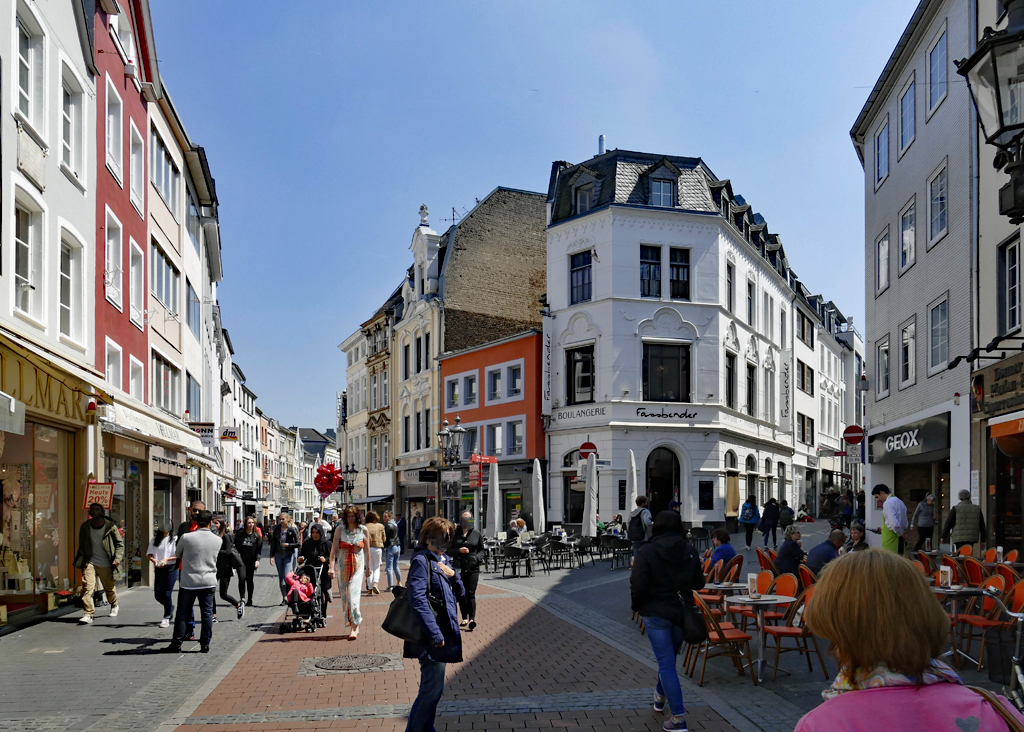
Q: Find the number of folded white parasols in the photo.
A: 4